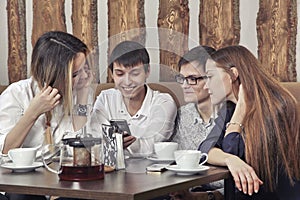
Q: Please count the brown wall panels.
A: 7